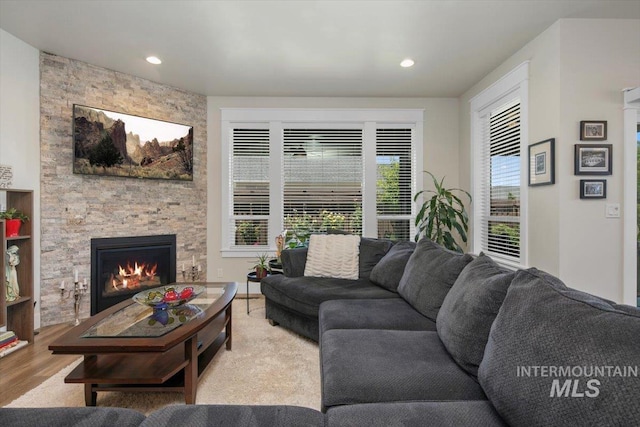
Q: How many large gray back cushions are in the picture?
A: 5